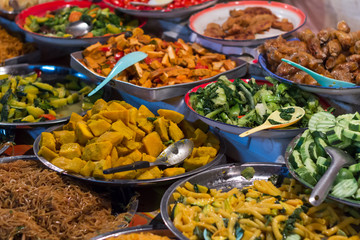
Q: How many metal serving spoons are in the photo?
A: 3